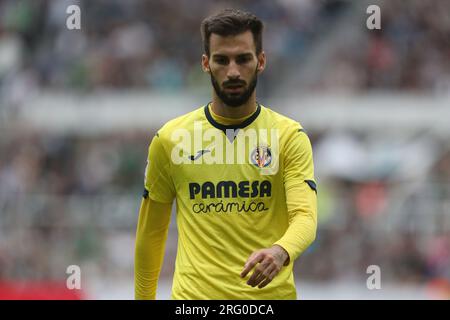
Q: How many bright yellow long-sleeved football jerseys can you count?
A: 1